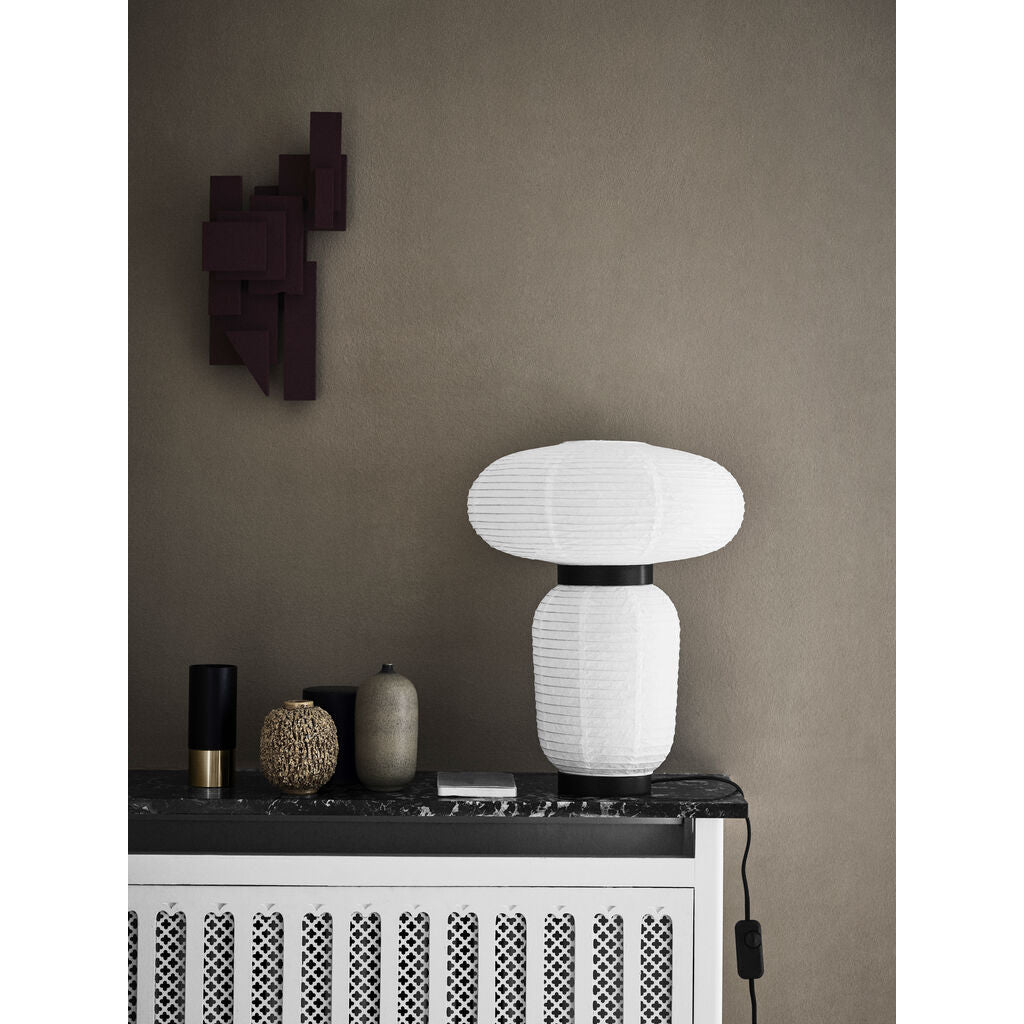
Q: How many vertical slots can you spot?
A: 12